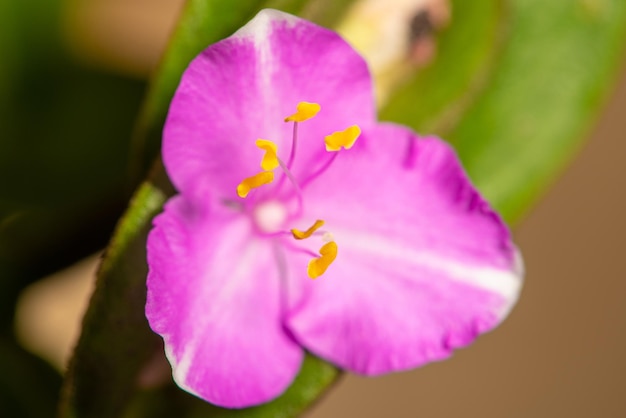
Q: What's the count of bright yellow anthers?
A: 6